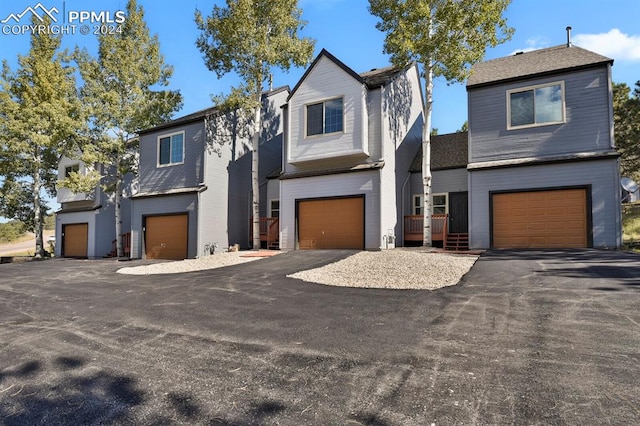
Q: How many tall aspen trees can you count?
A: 4